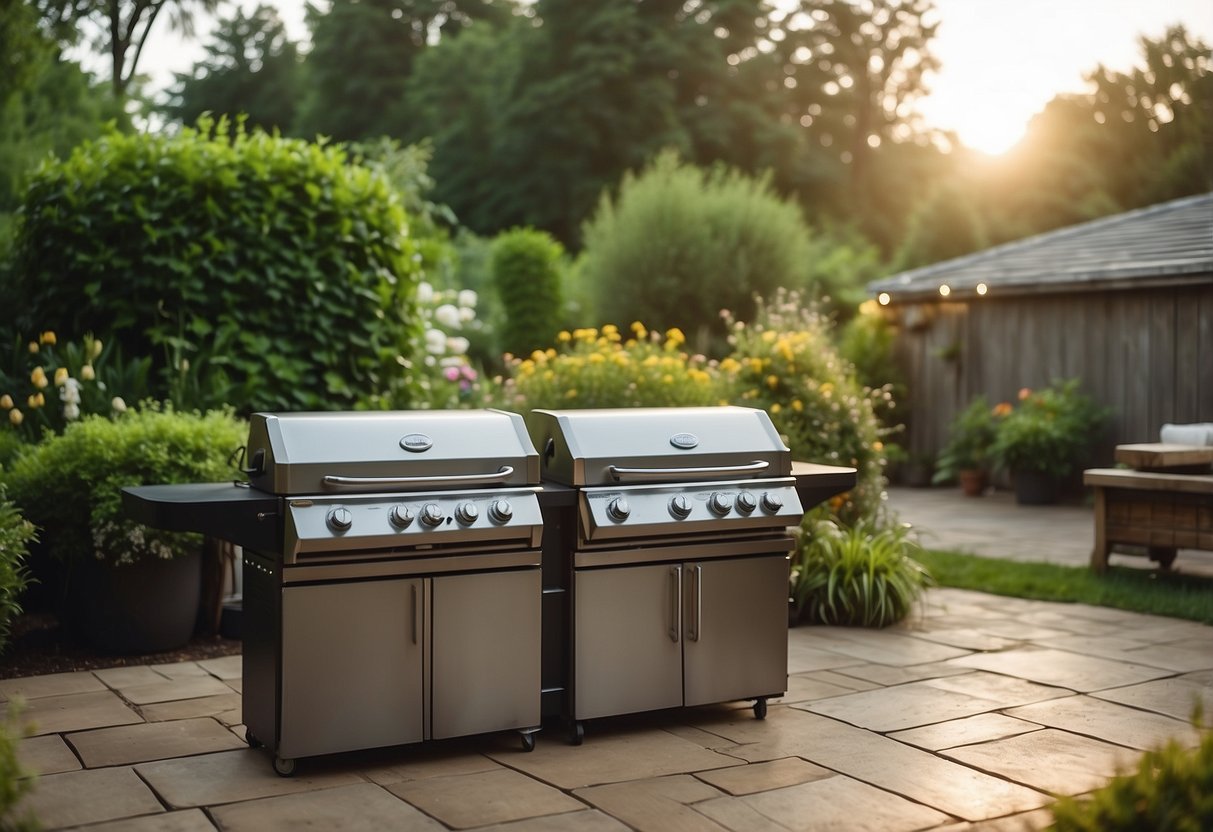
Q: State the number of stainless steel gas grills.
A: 2